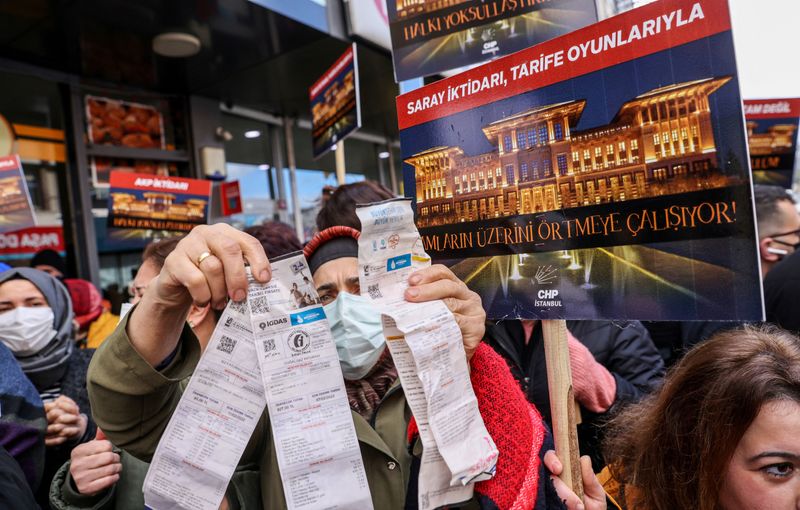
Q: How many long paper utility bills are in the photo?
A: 4